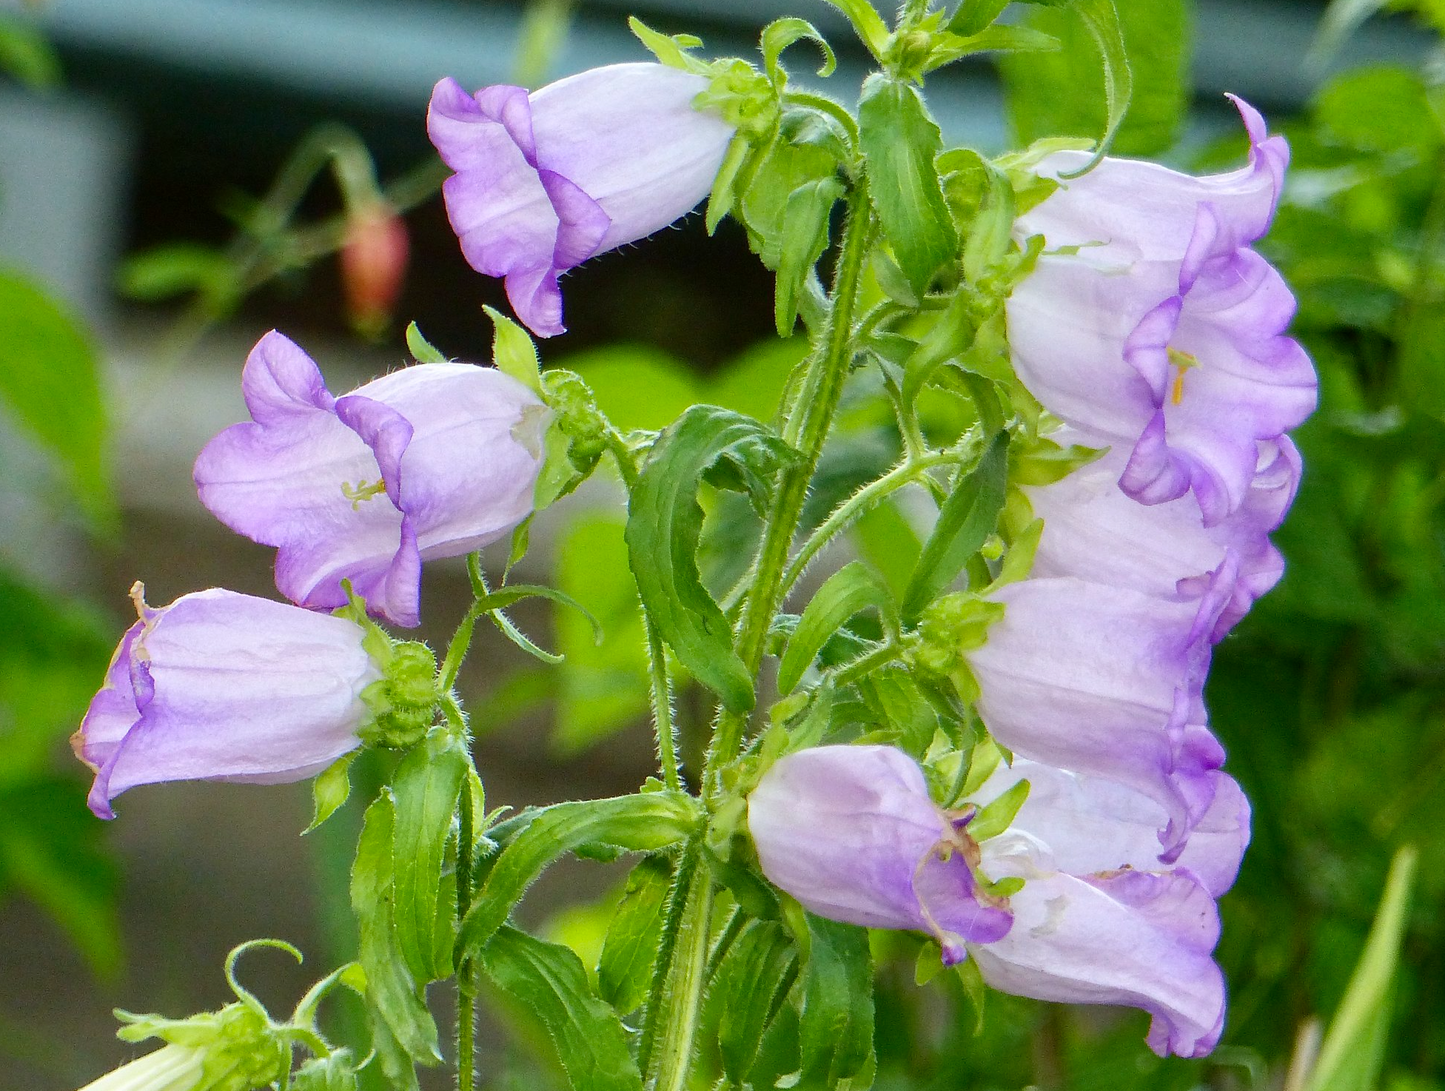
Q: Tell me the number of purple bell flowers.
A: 10